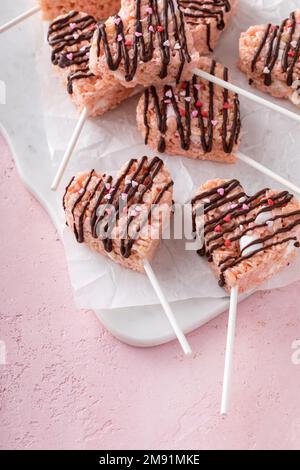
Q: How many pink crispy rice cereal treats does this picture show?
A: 8